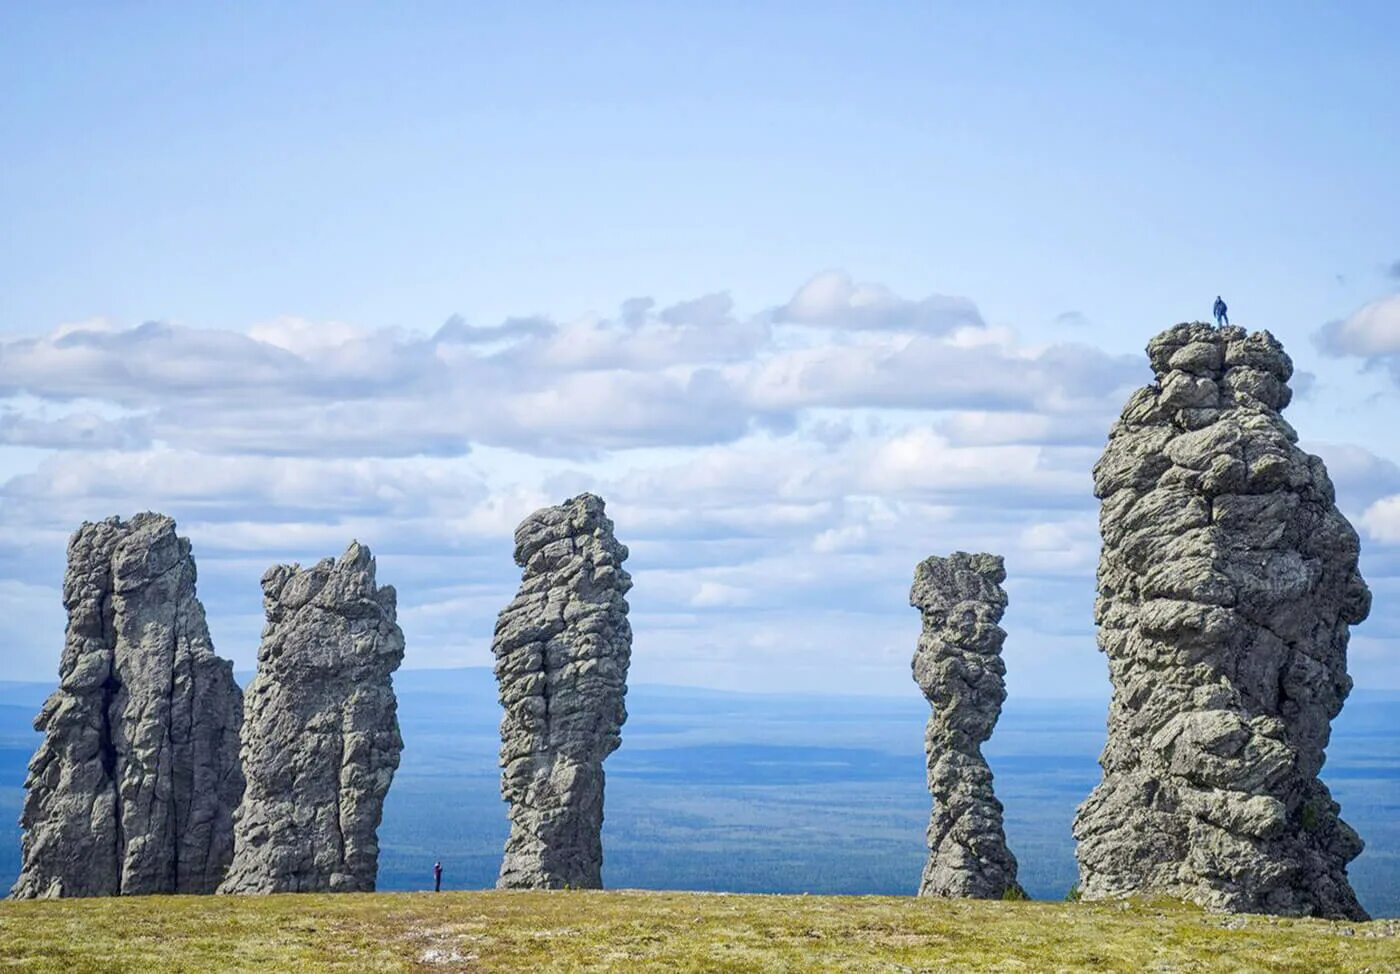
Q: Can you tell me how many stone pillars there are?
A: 5